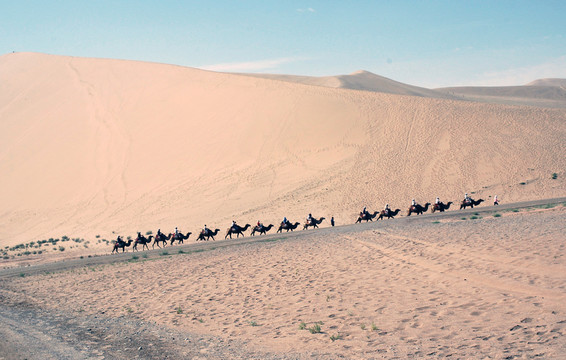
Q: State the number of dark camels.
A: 14